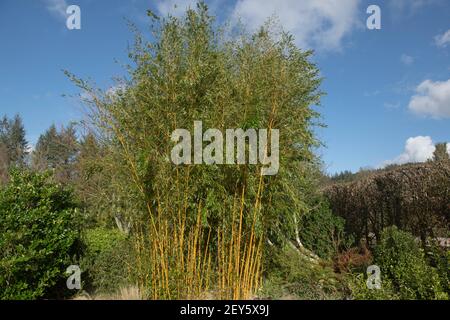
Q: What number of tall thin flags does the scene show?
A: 0